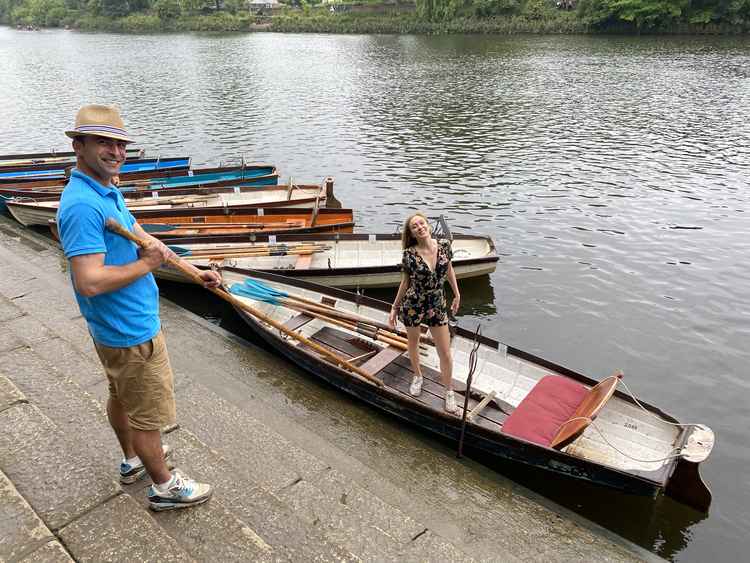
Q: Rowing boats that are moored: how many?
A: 7